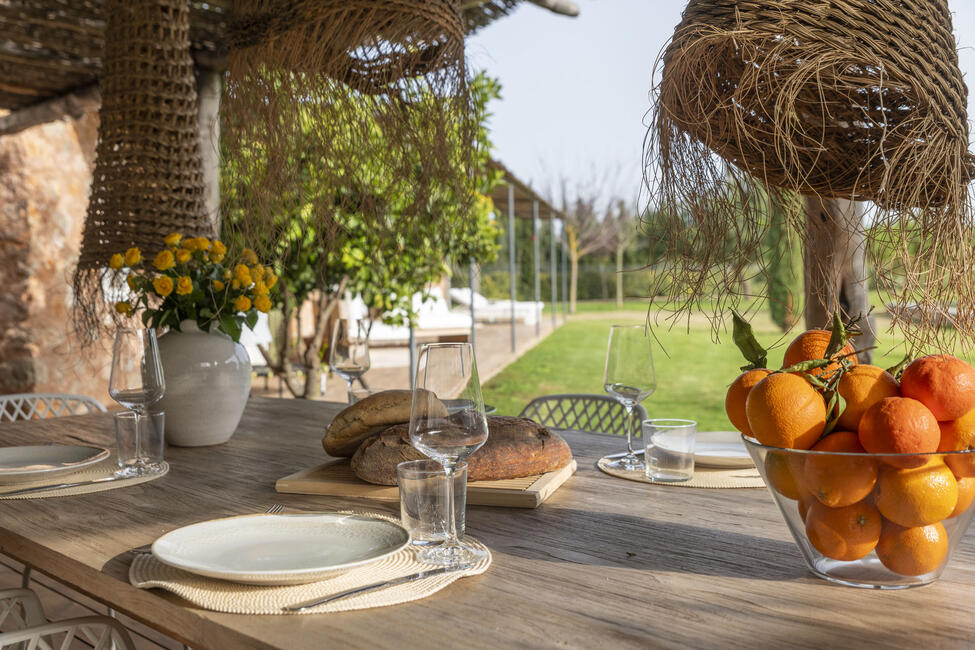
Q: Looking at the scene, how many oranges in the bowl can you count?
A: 14